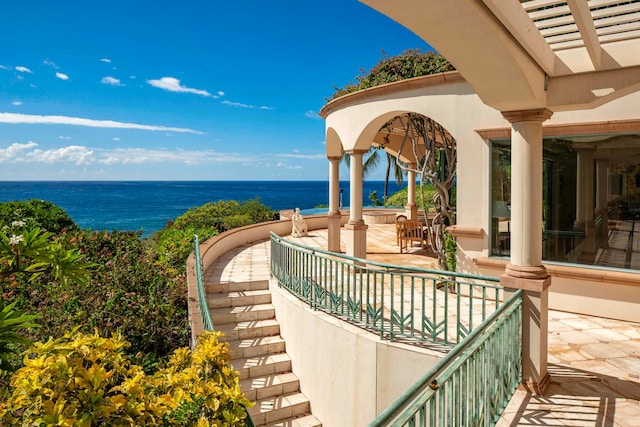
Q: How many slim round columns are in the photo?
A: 4